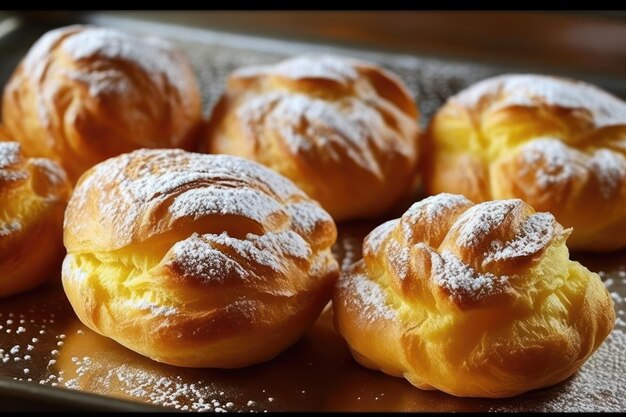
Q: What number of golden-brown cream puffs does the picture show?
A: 6